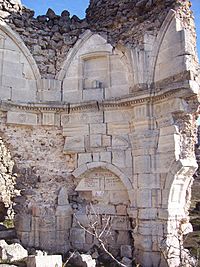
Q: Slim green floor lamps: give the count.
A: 0